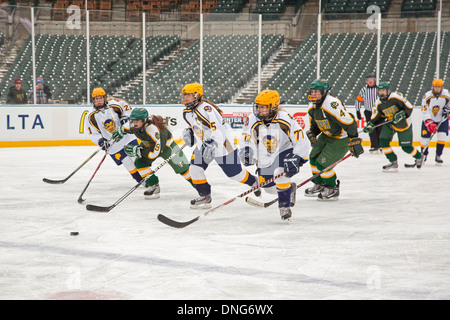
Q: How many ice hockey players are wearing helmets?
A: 7